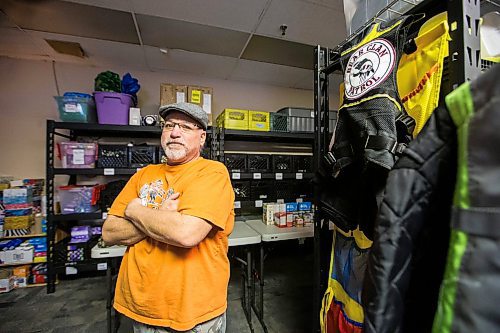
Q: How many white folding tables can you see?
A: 2